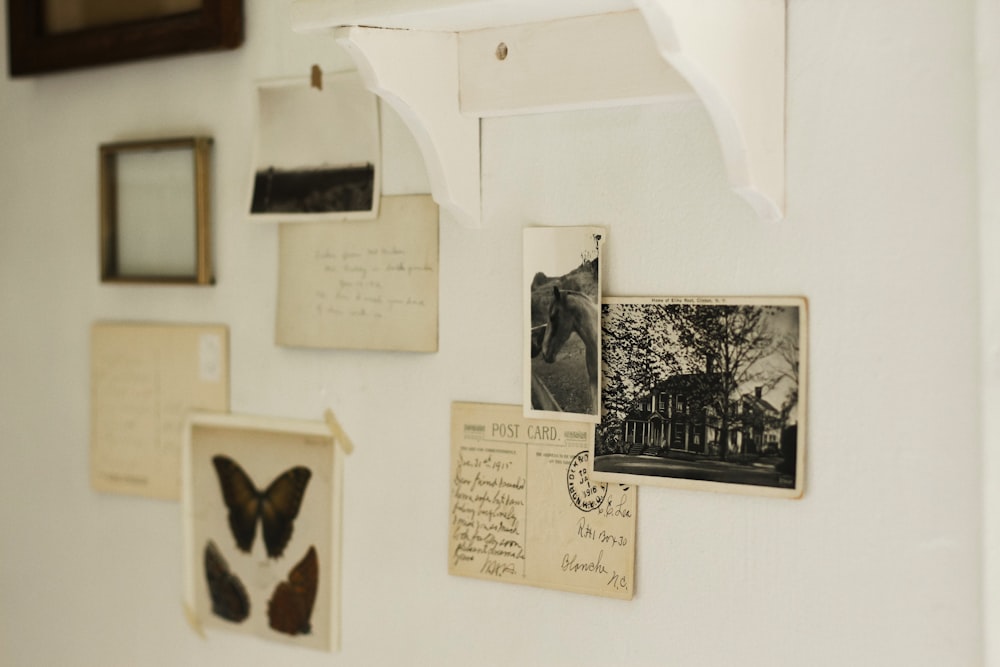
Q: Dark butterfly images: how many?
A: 3